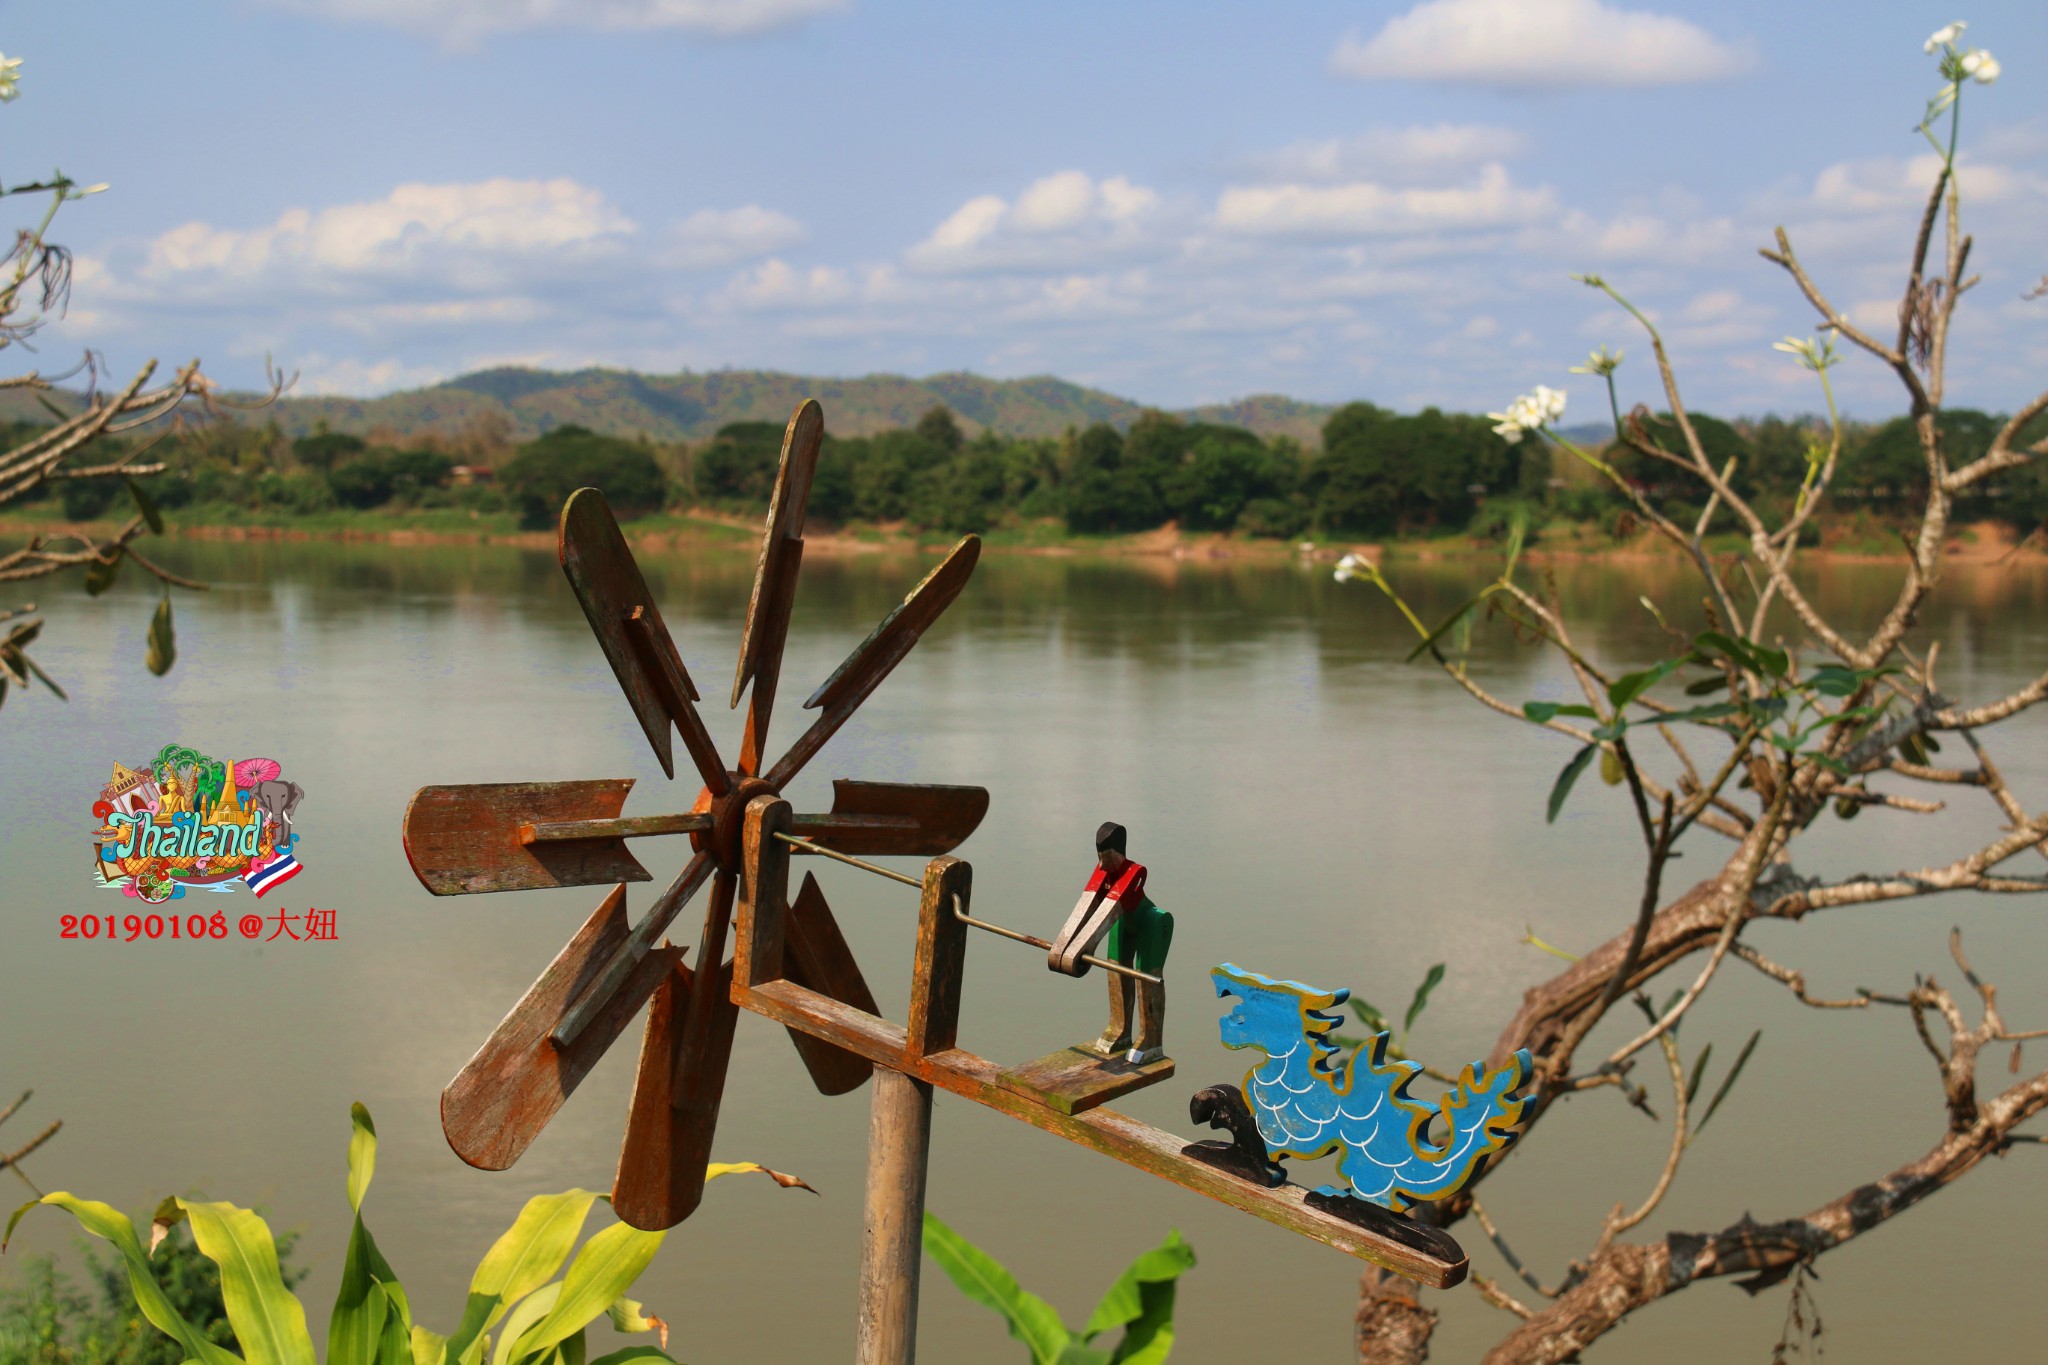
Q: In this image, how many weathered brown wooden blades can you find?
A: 8